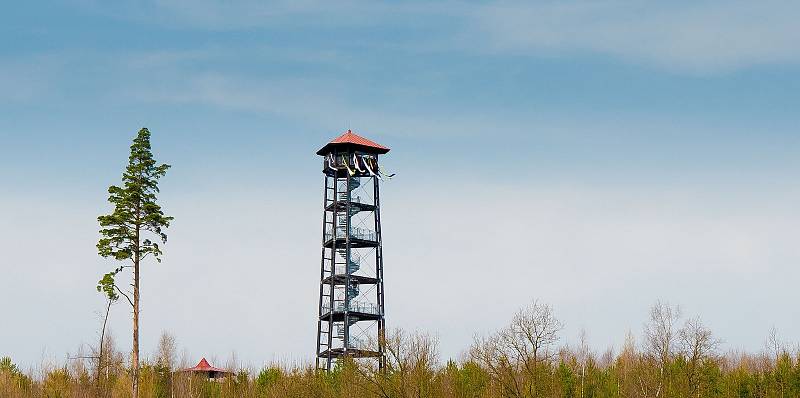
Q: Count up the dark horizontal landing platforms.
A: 5